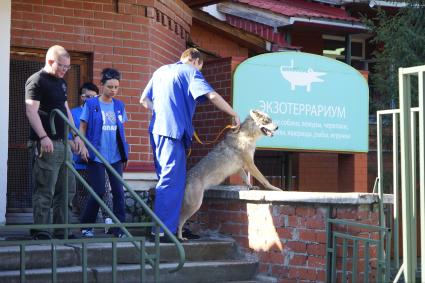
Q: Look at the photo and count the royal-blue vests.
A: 1